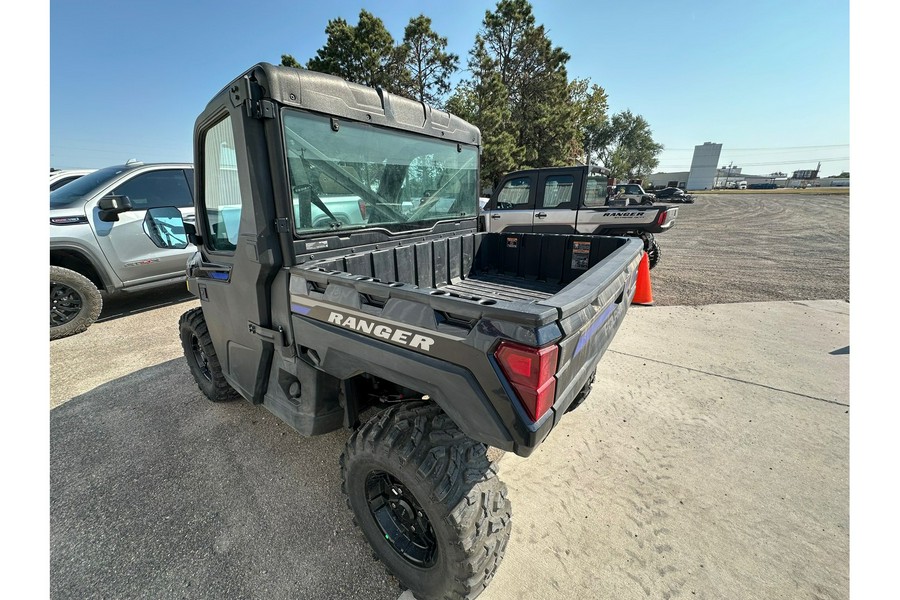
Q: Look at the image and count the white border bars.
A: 2